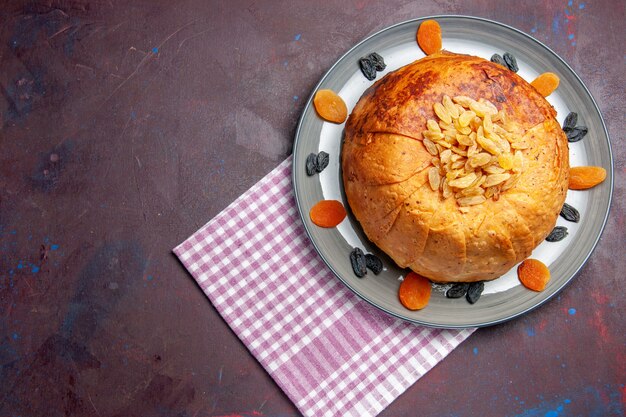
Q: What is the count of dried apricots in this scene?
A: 7